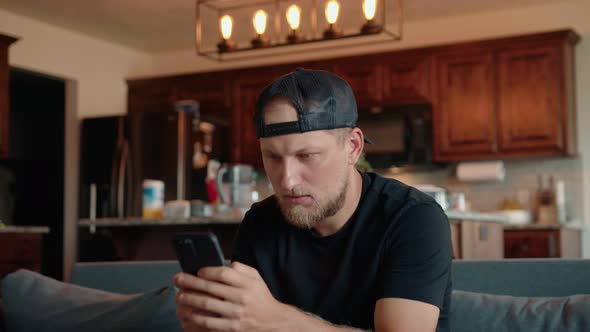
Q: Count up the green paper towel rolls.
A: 0